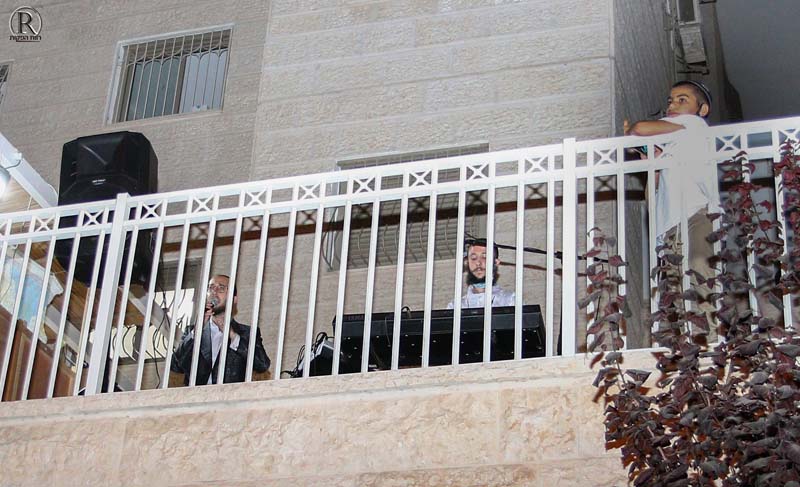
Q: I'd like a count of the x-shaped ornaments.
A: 15